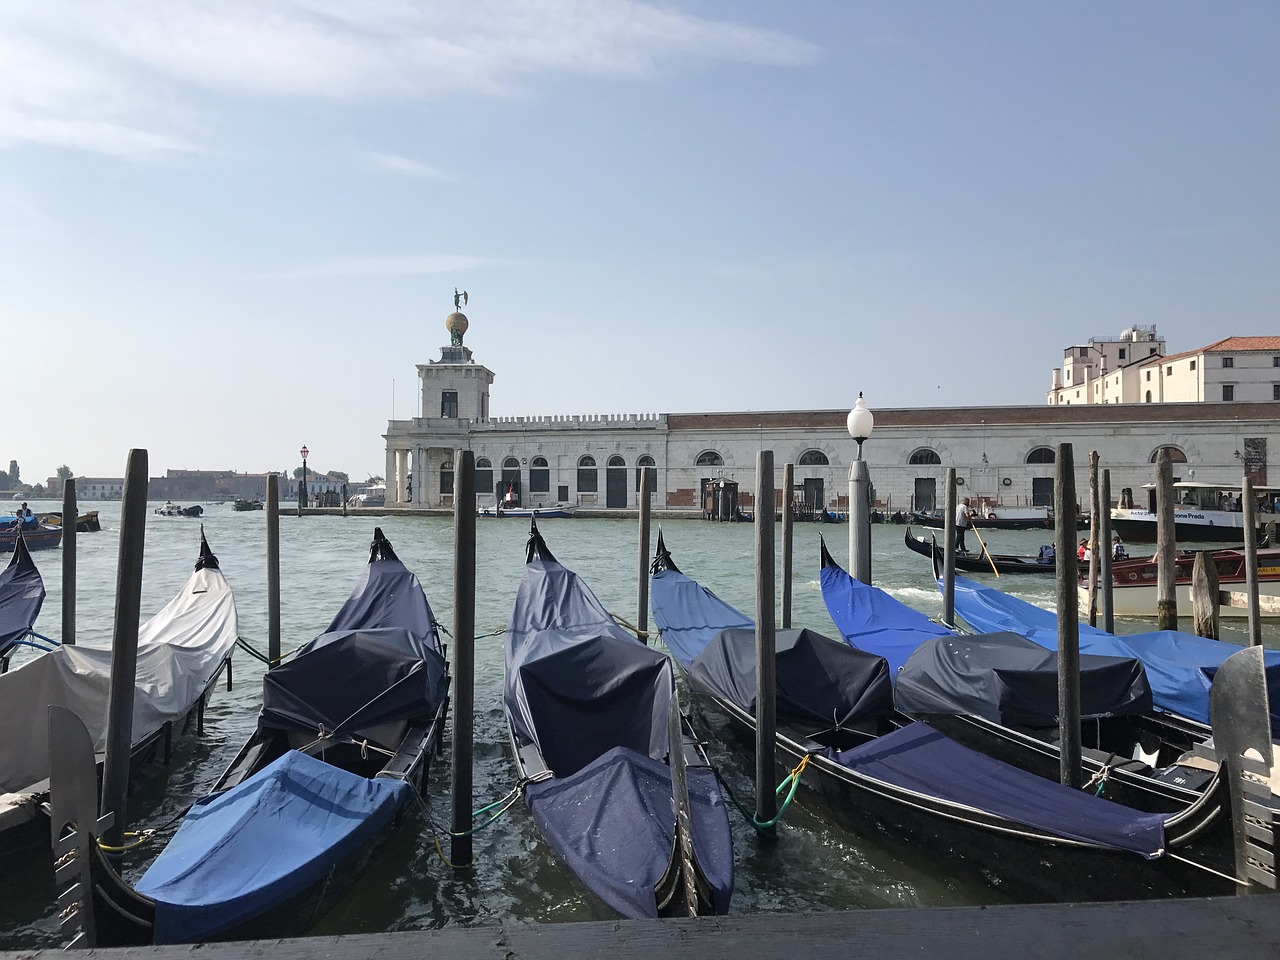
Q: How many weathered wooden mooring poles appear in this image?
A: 14